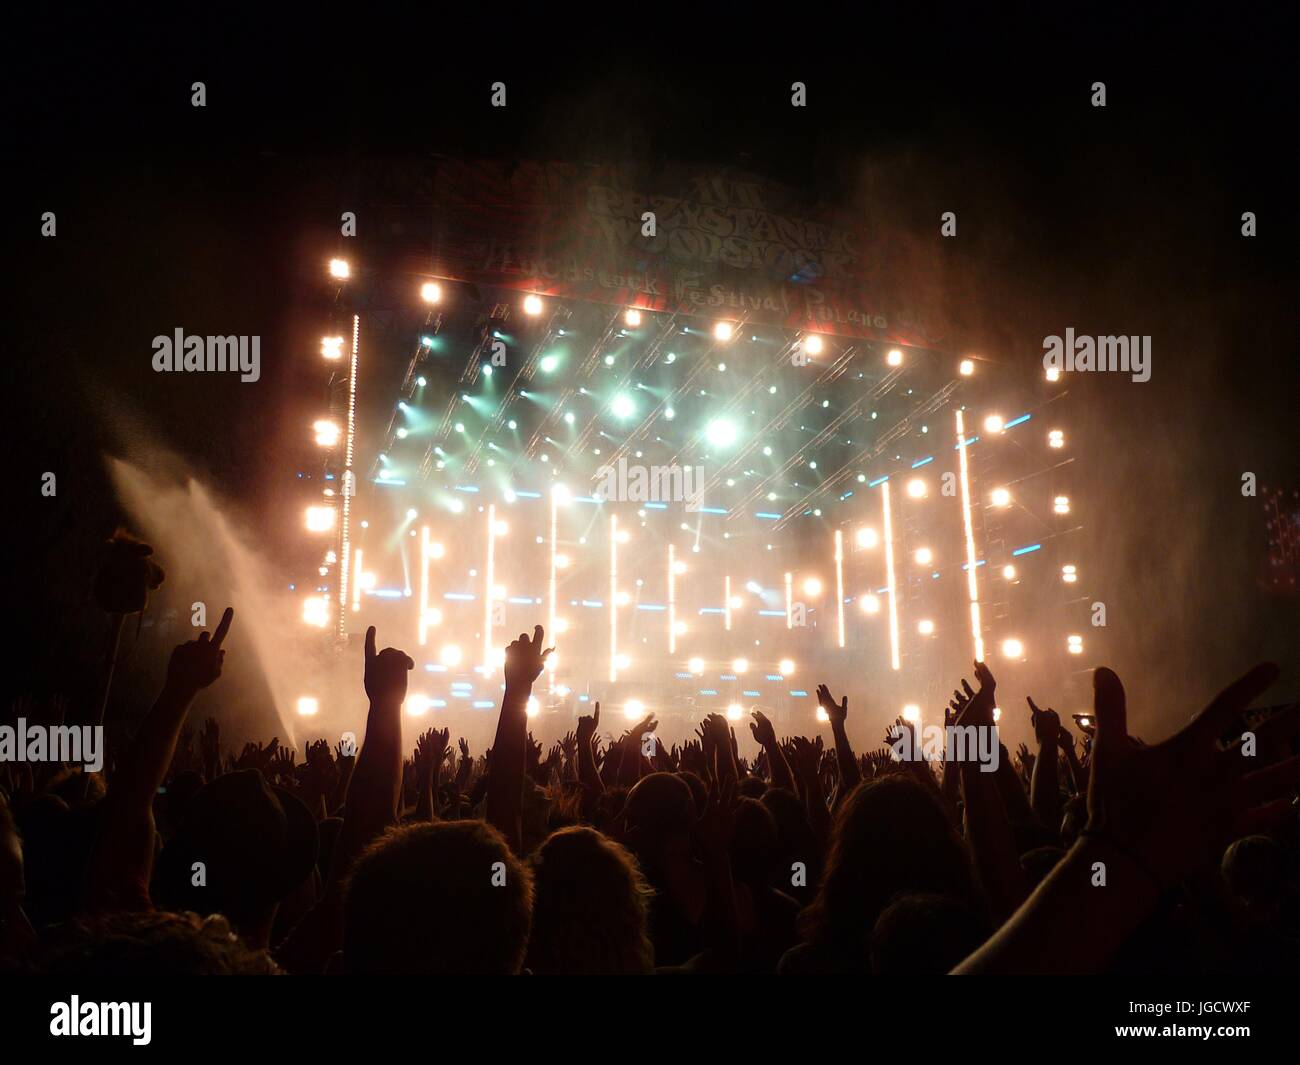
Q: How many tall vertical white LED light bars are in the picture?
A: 12